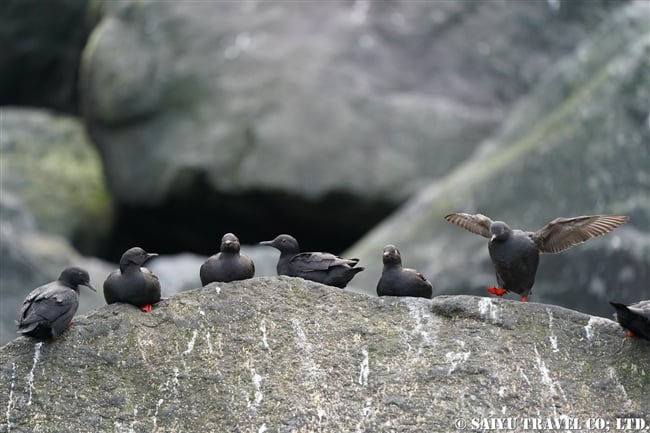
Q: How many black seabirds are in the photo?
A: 7